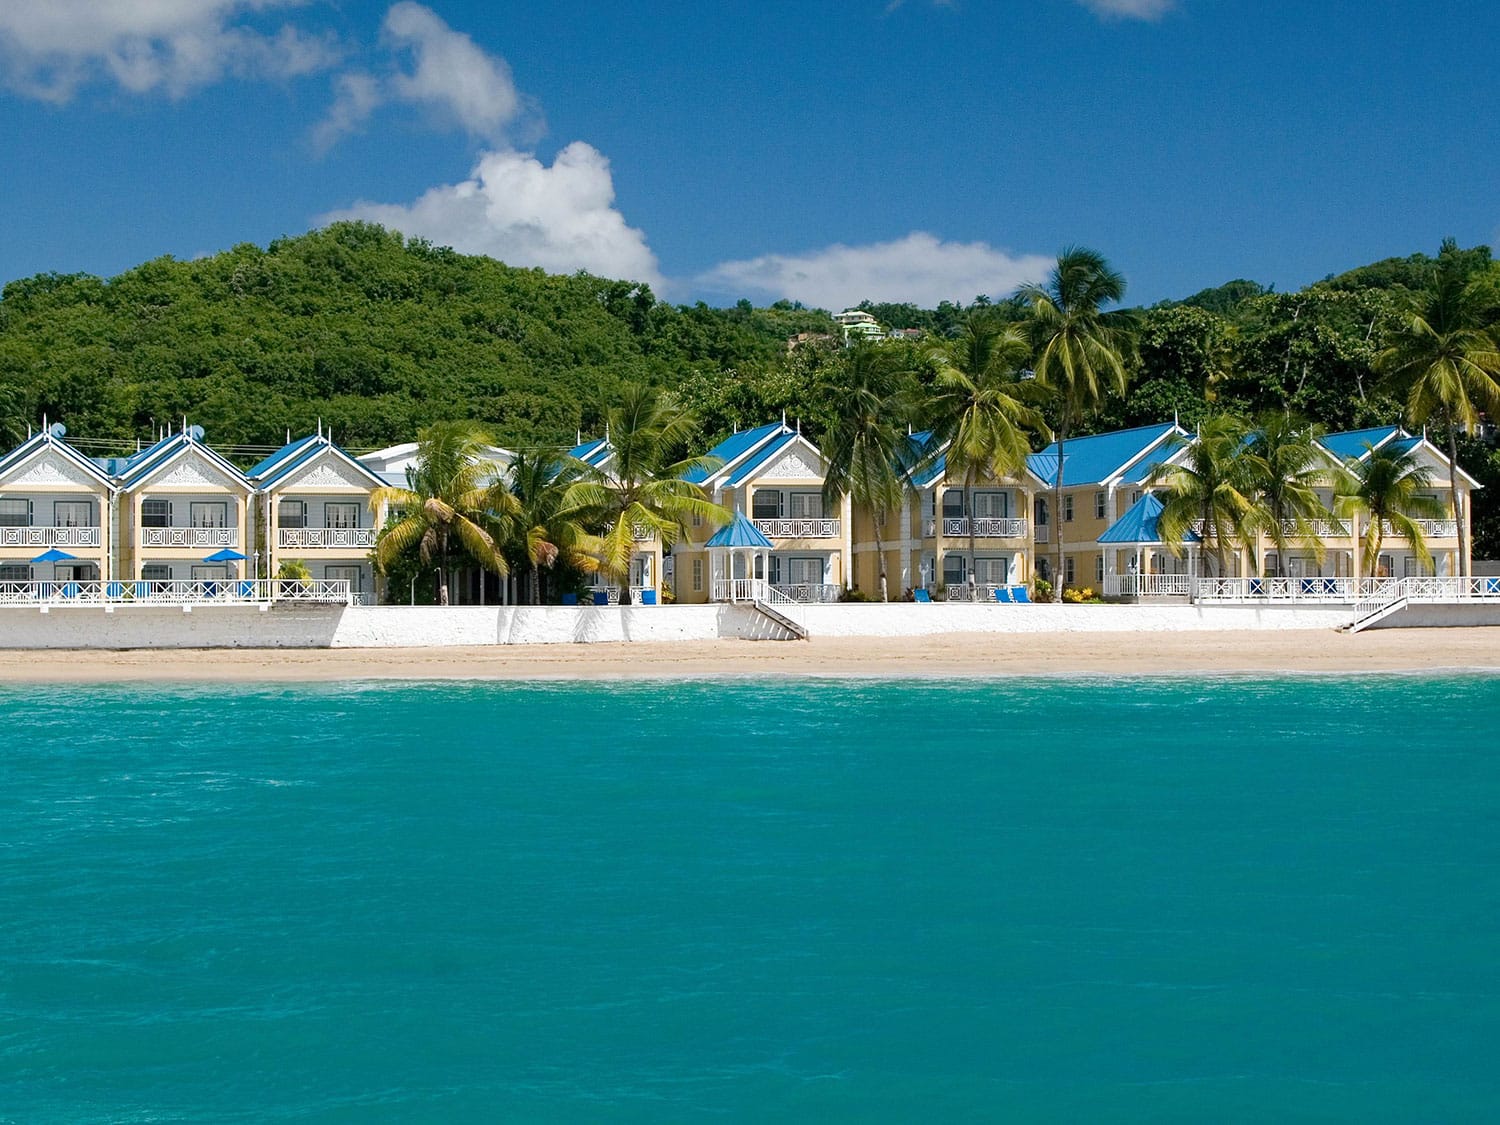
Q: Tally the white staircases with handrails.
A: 2